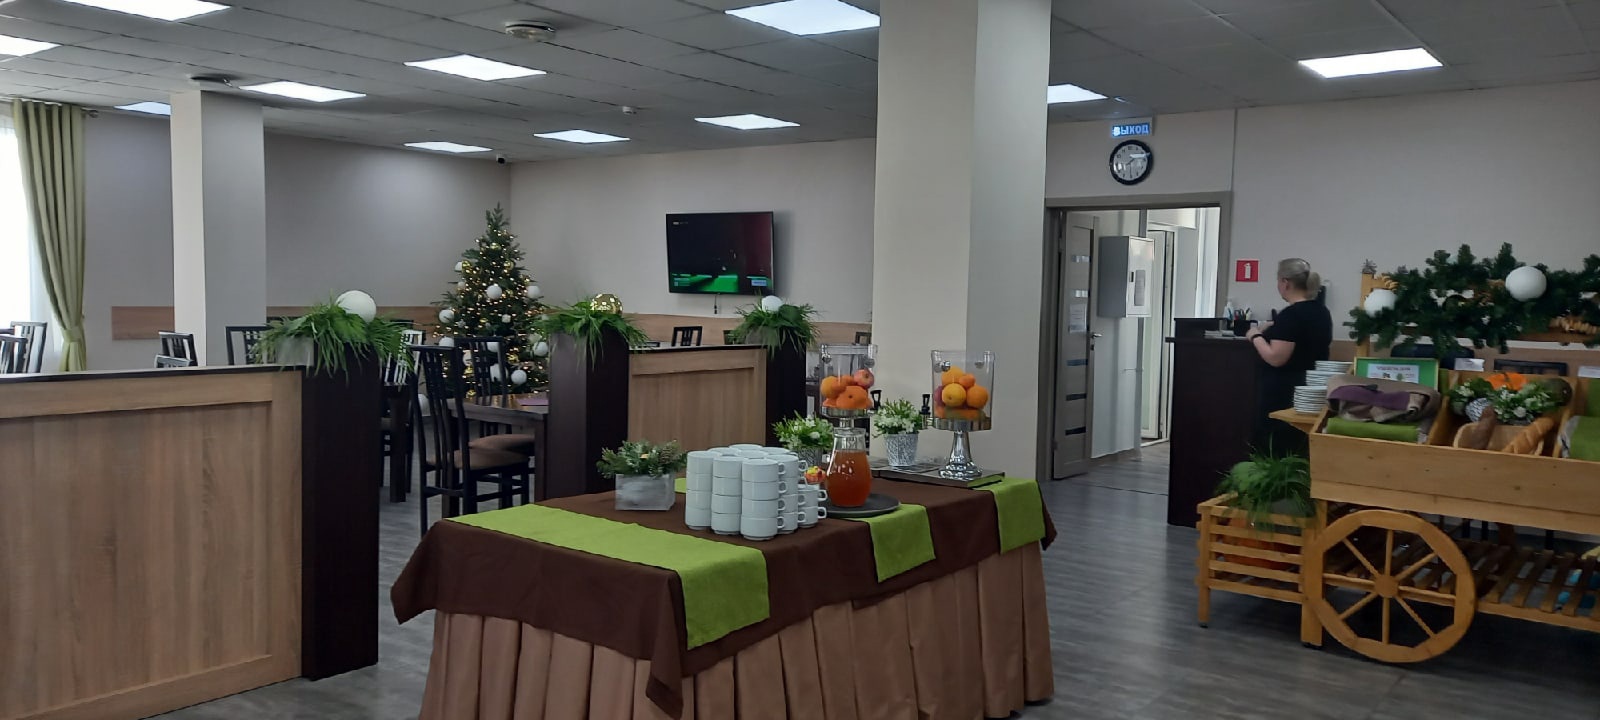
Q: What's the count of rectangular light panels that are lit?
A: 11